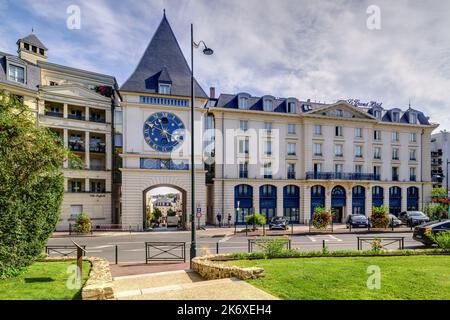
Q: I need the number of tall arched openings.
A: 10